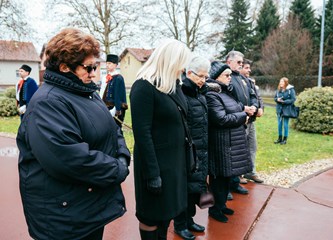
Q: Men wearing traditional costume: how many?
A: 2